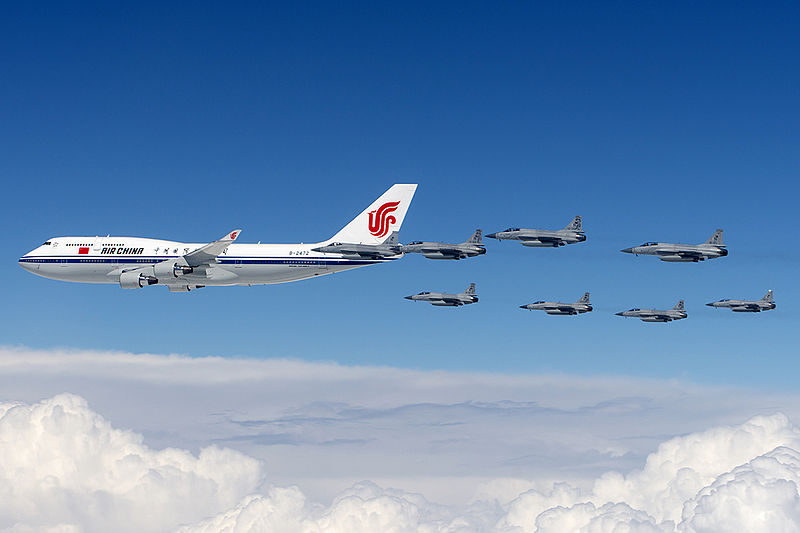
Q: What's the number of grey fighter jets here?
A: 8